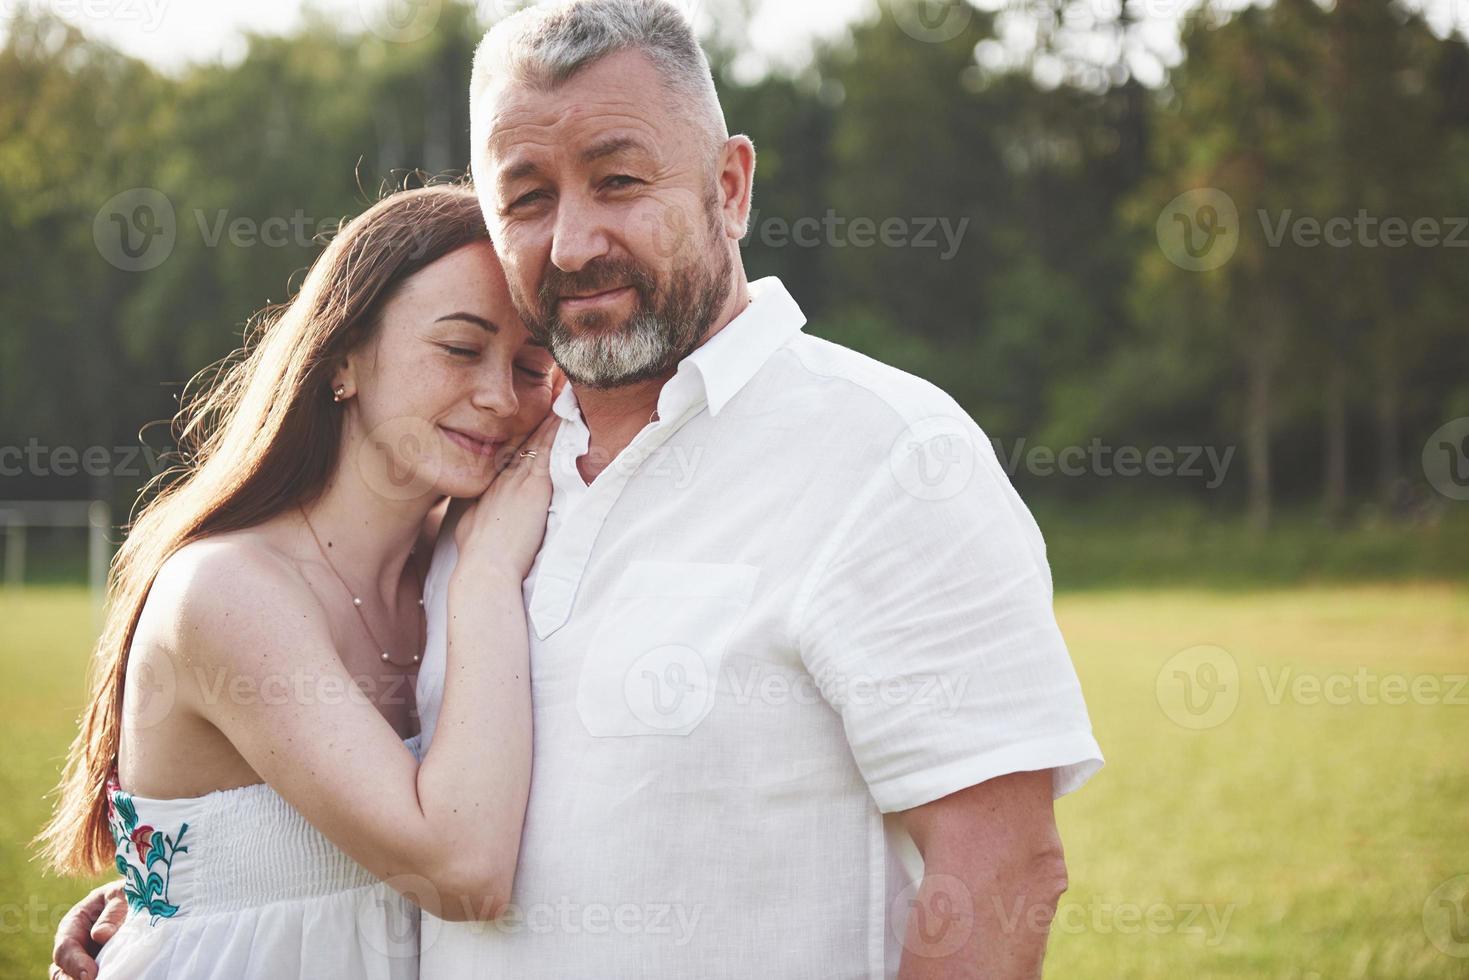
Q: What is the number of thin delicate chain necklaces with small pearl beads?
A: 1